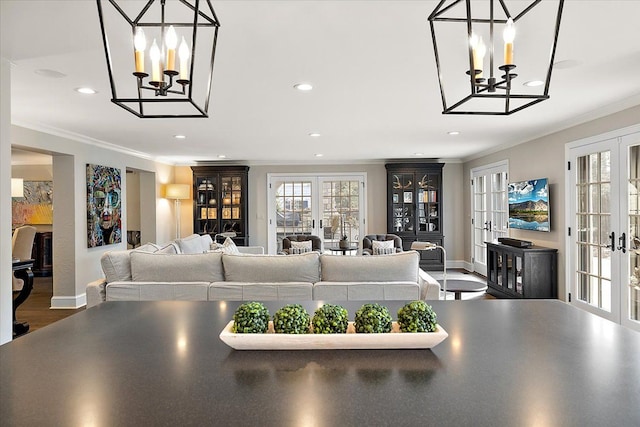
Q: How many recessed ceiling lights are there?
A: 9